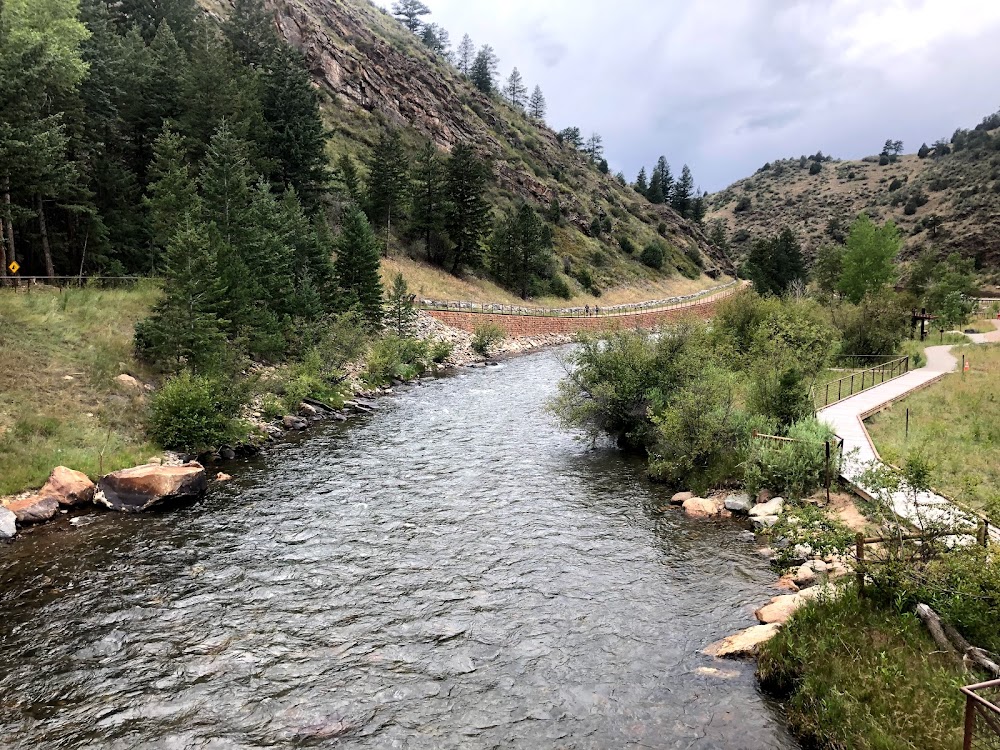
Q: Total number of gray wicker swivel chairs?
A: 0